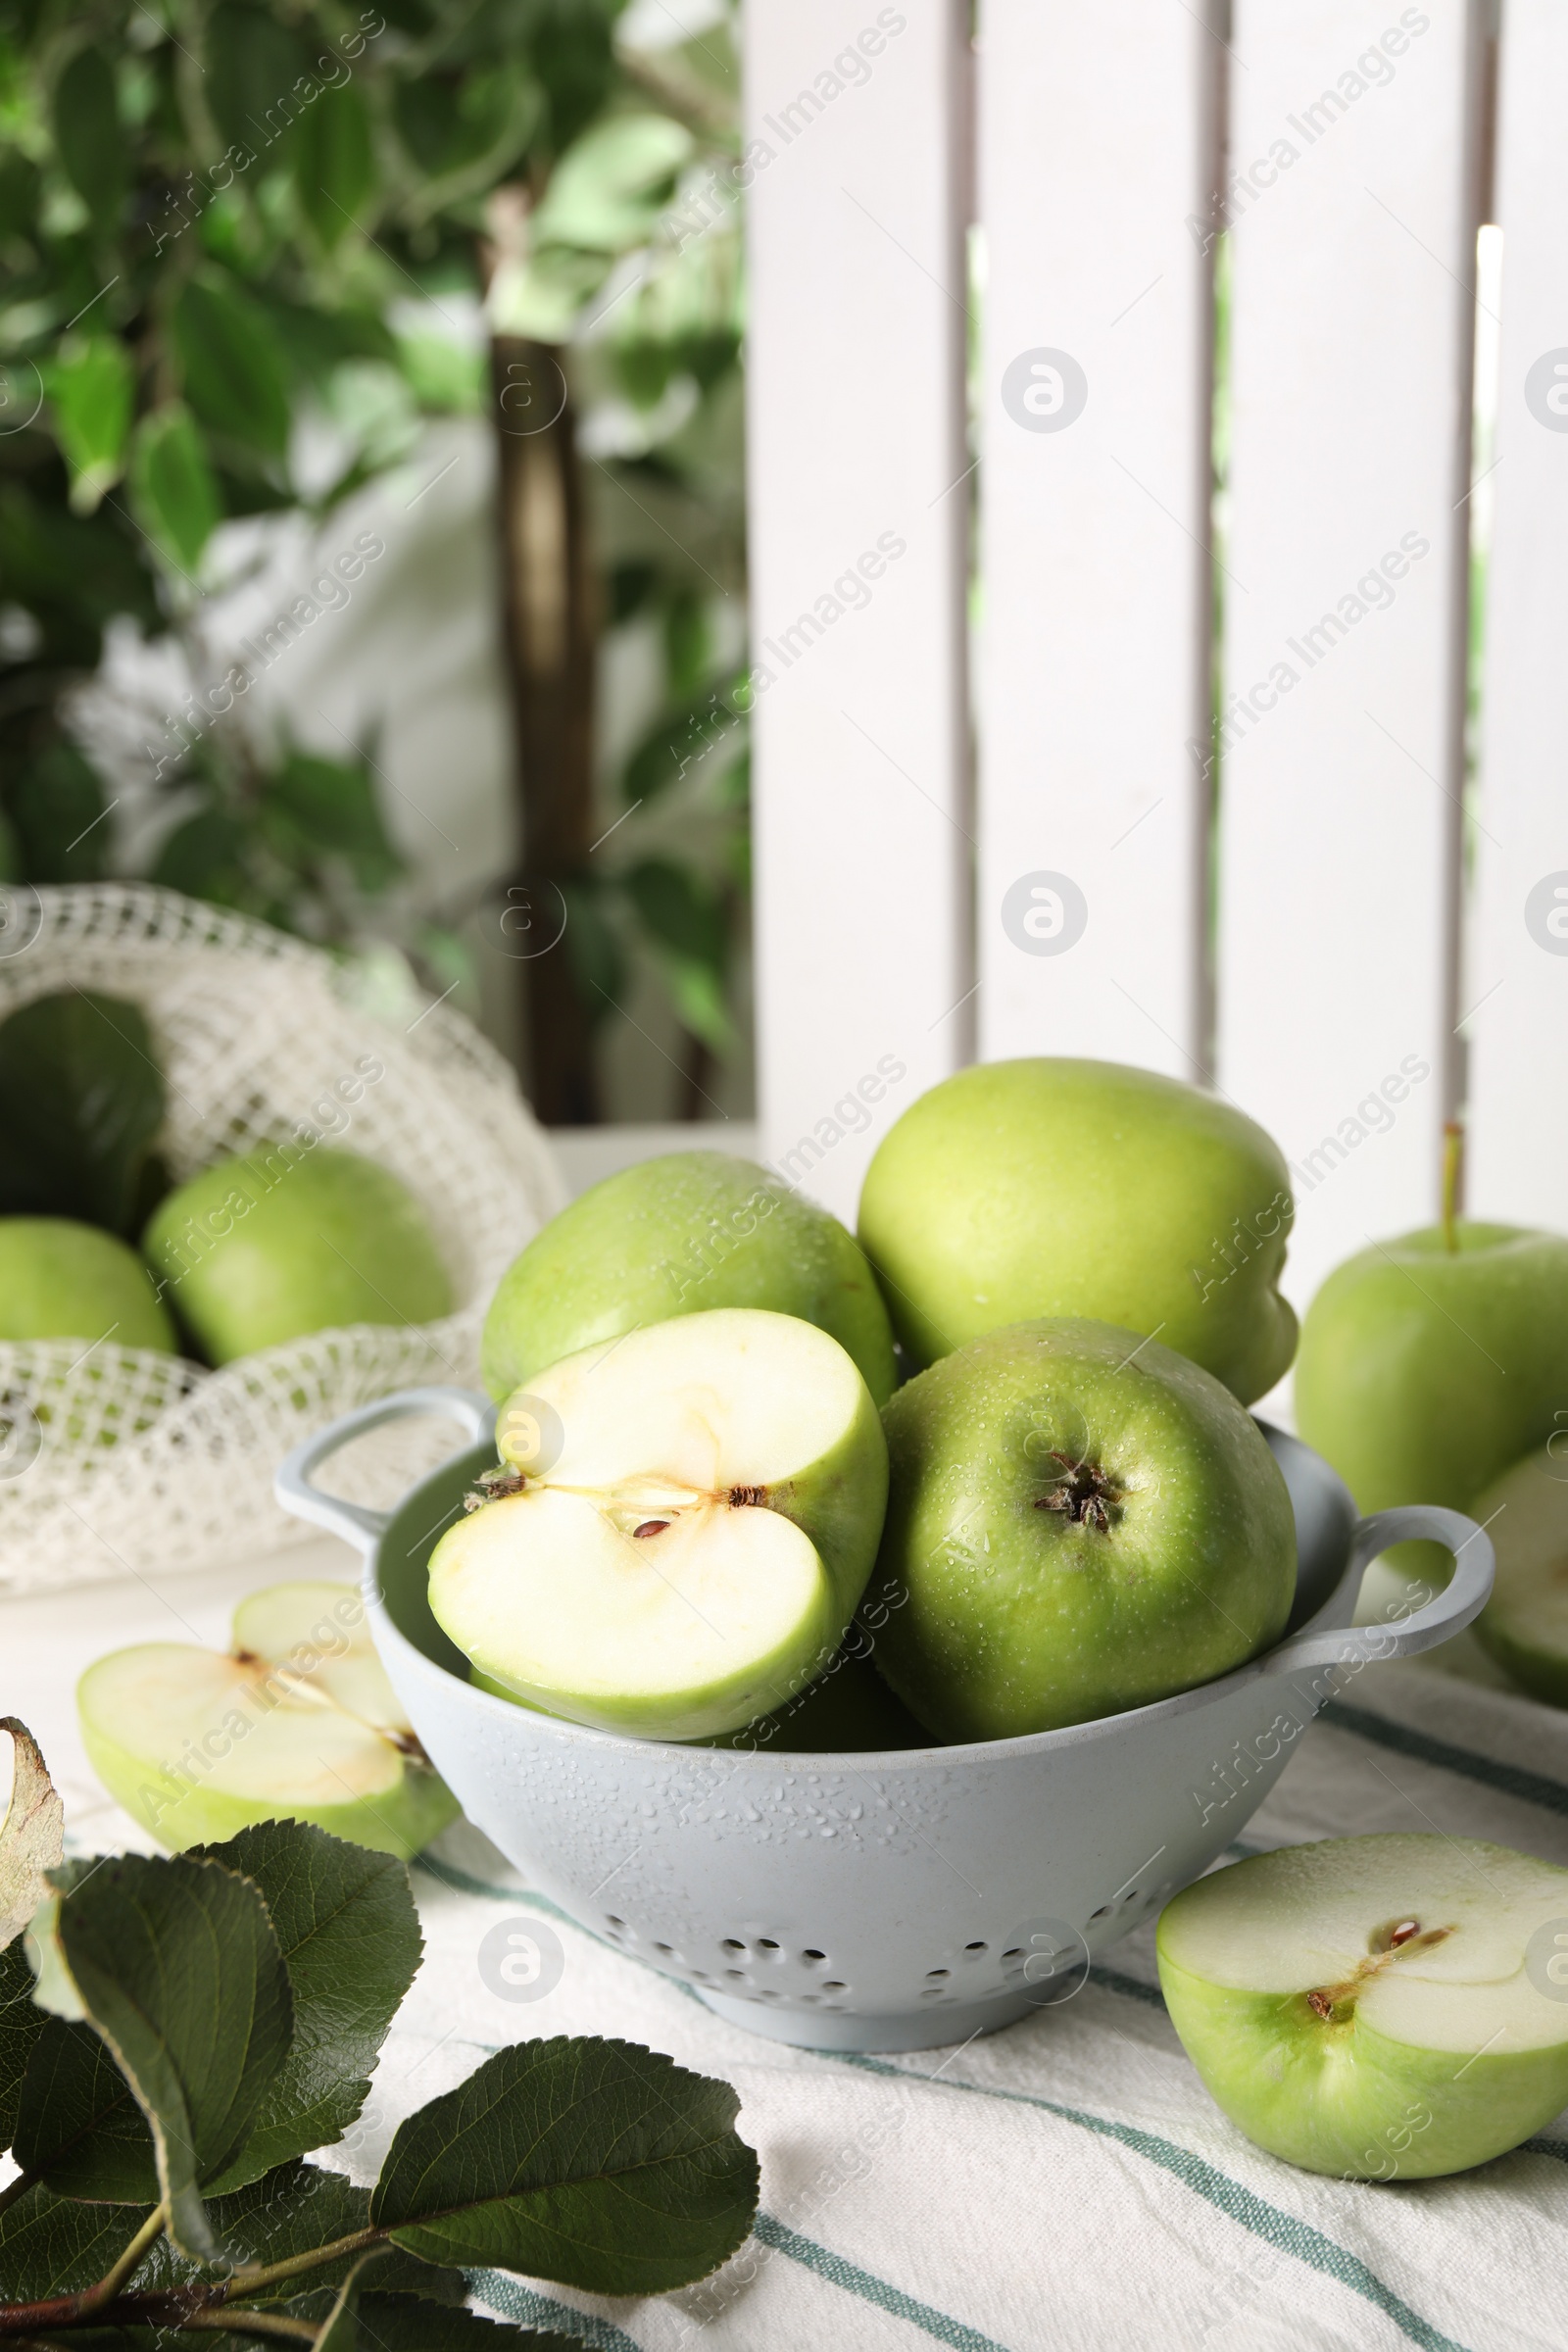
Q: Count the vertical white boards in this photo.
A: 4